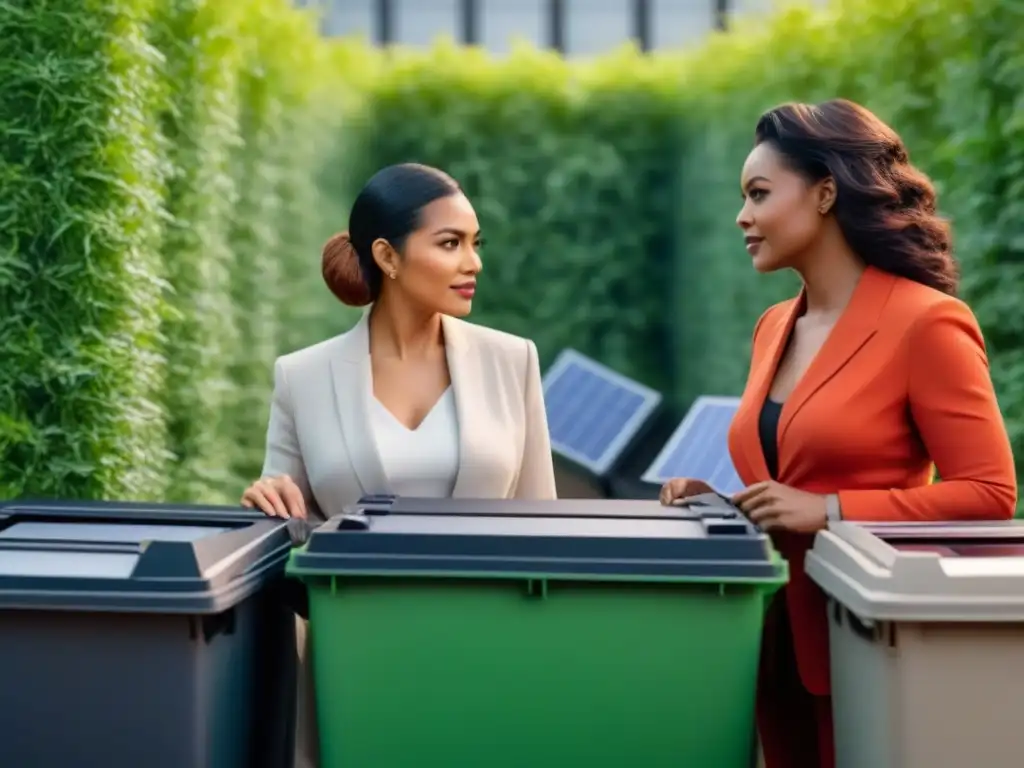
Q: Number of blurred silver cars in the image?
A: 0